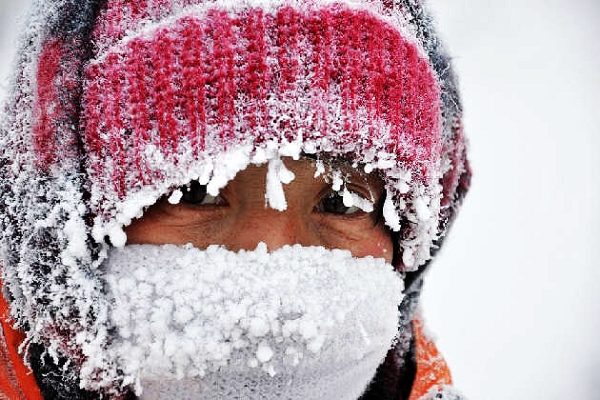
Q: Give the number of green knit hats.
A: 0